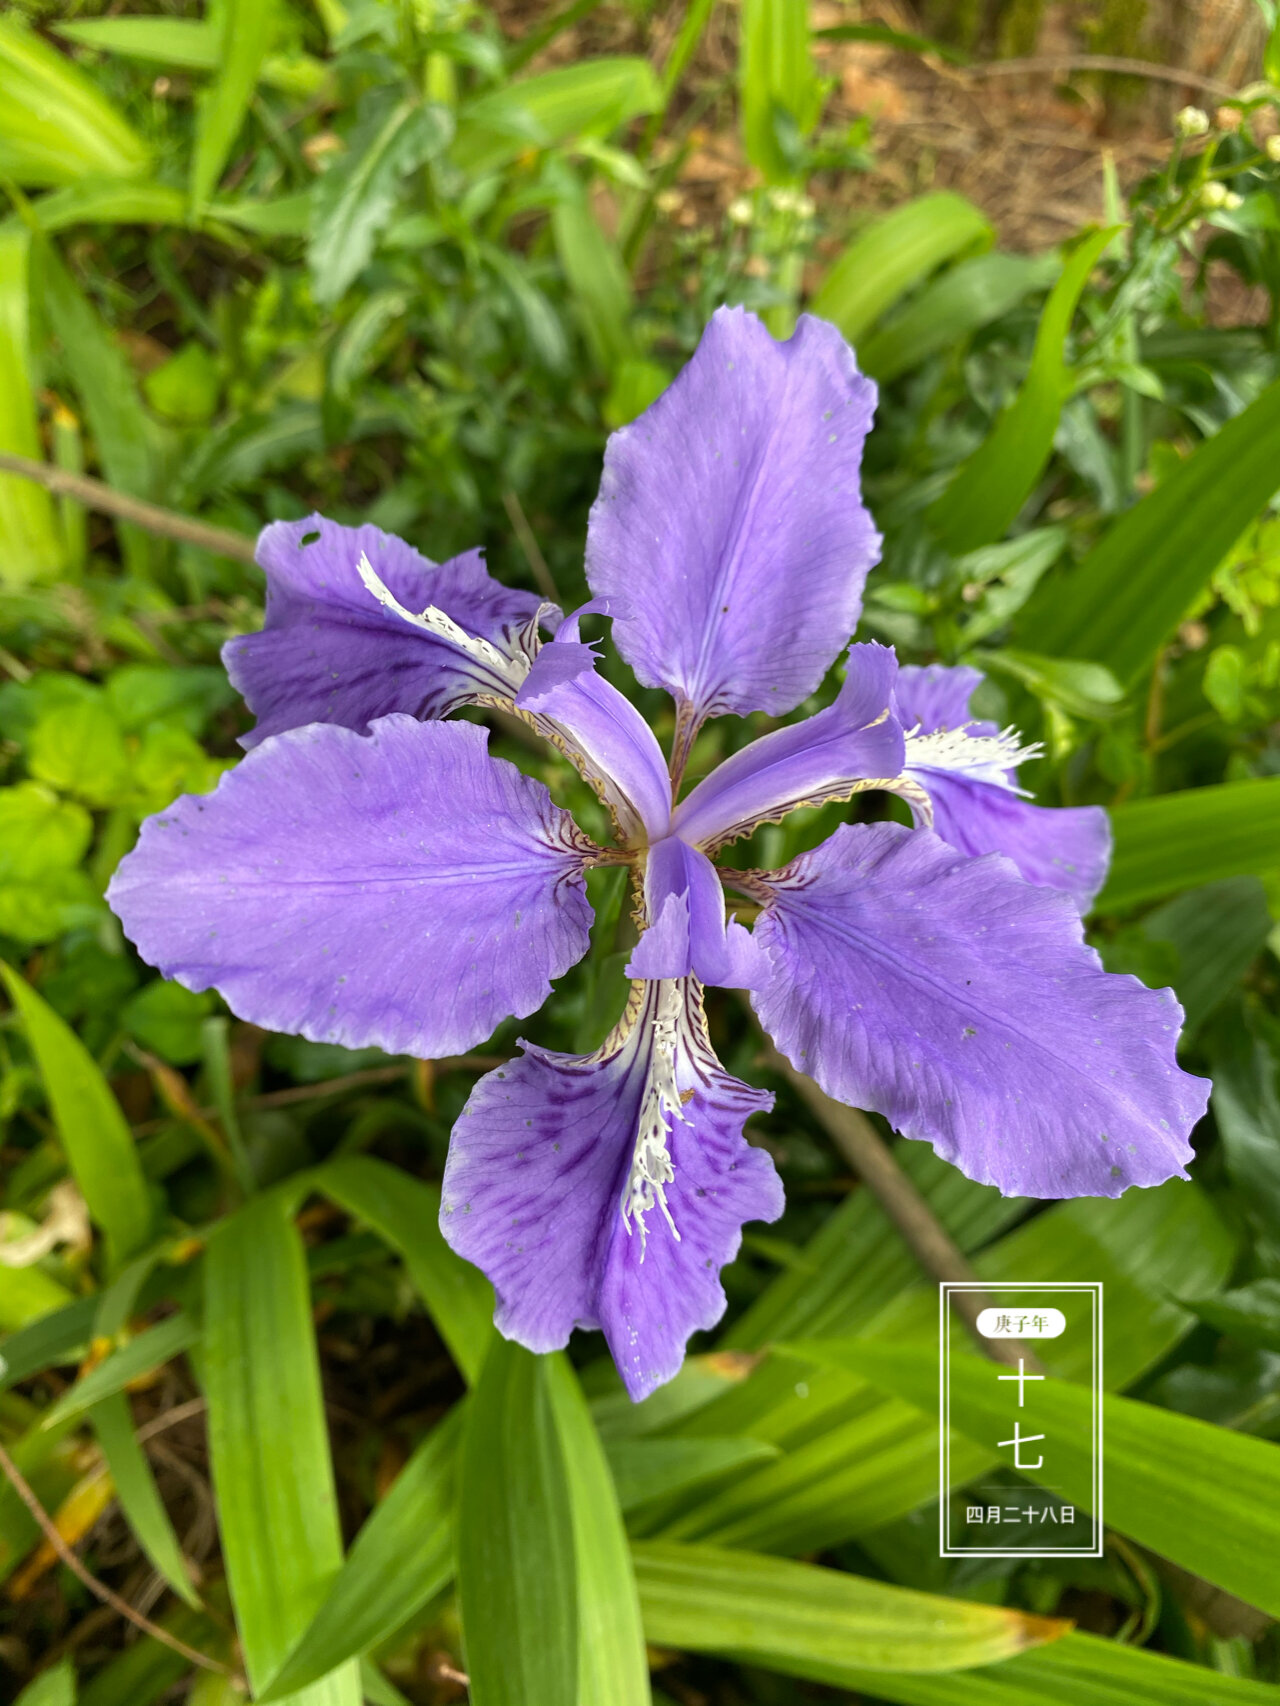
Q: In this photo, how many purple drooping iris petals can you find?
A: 3